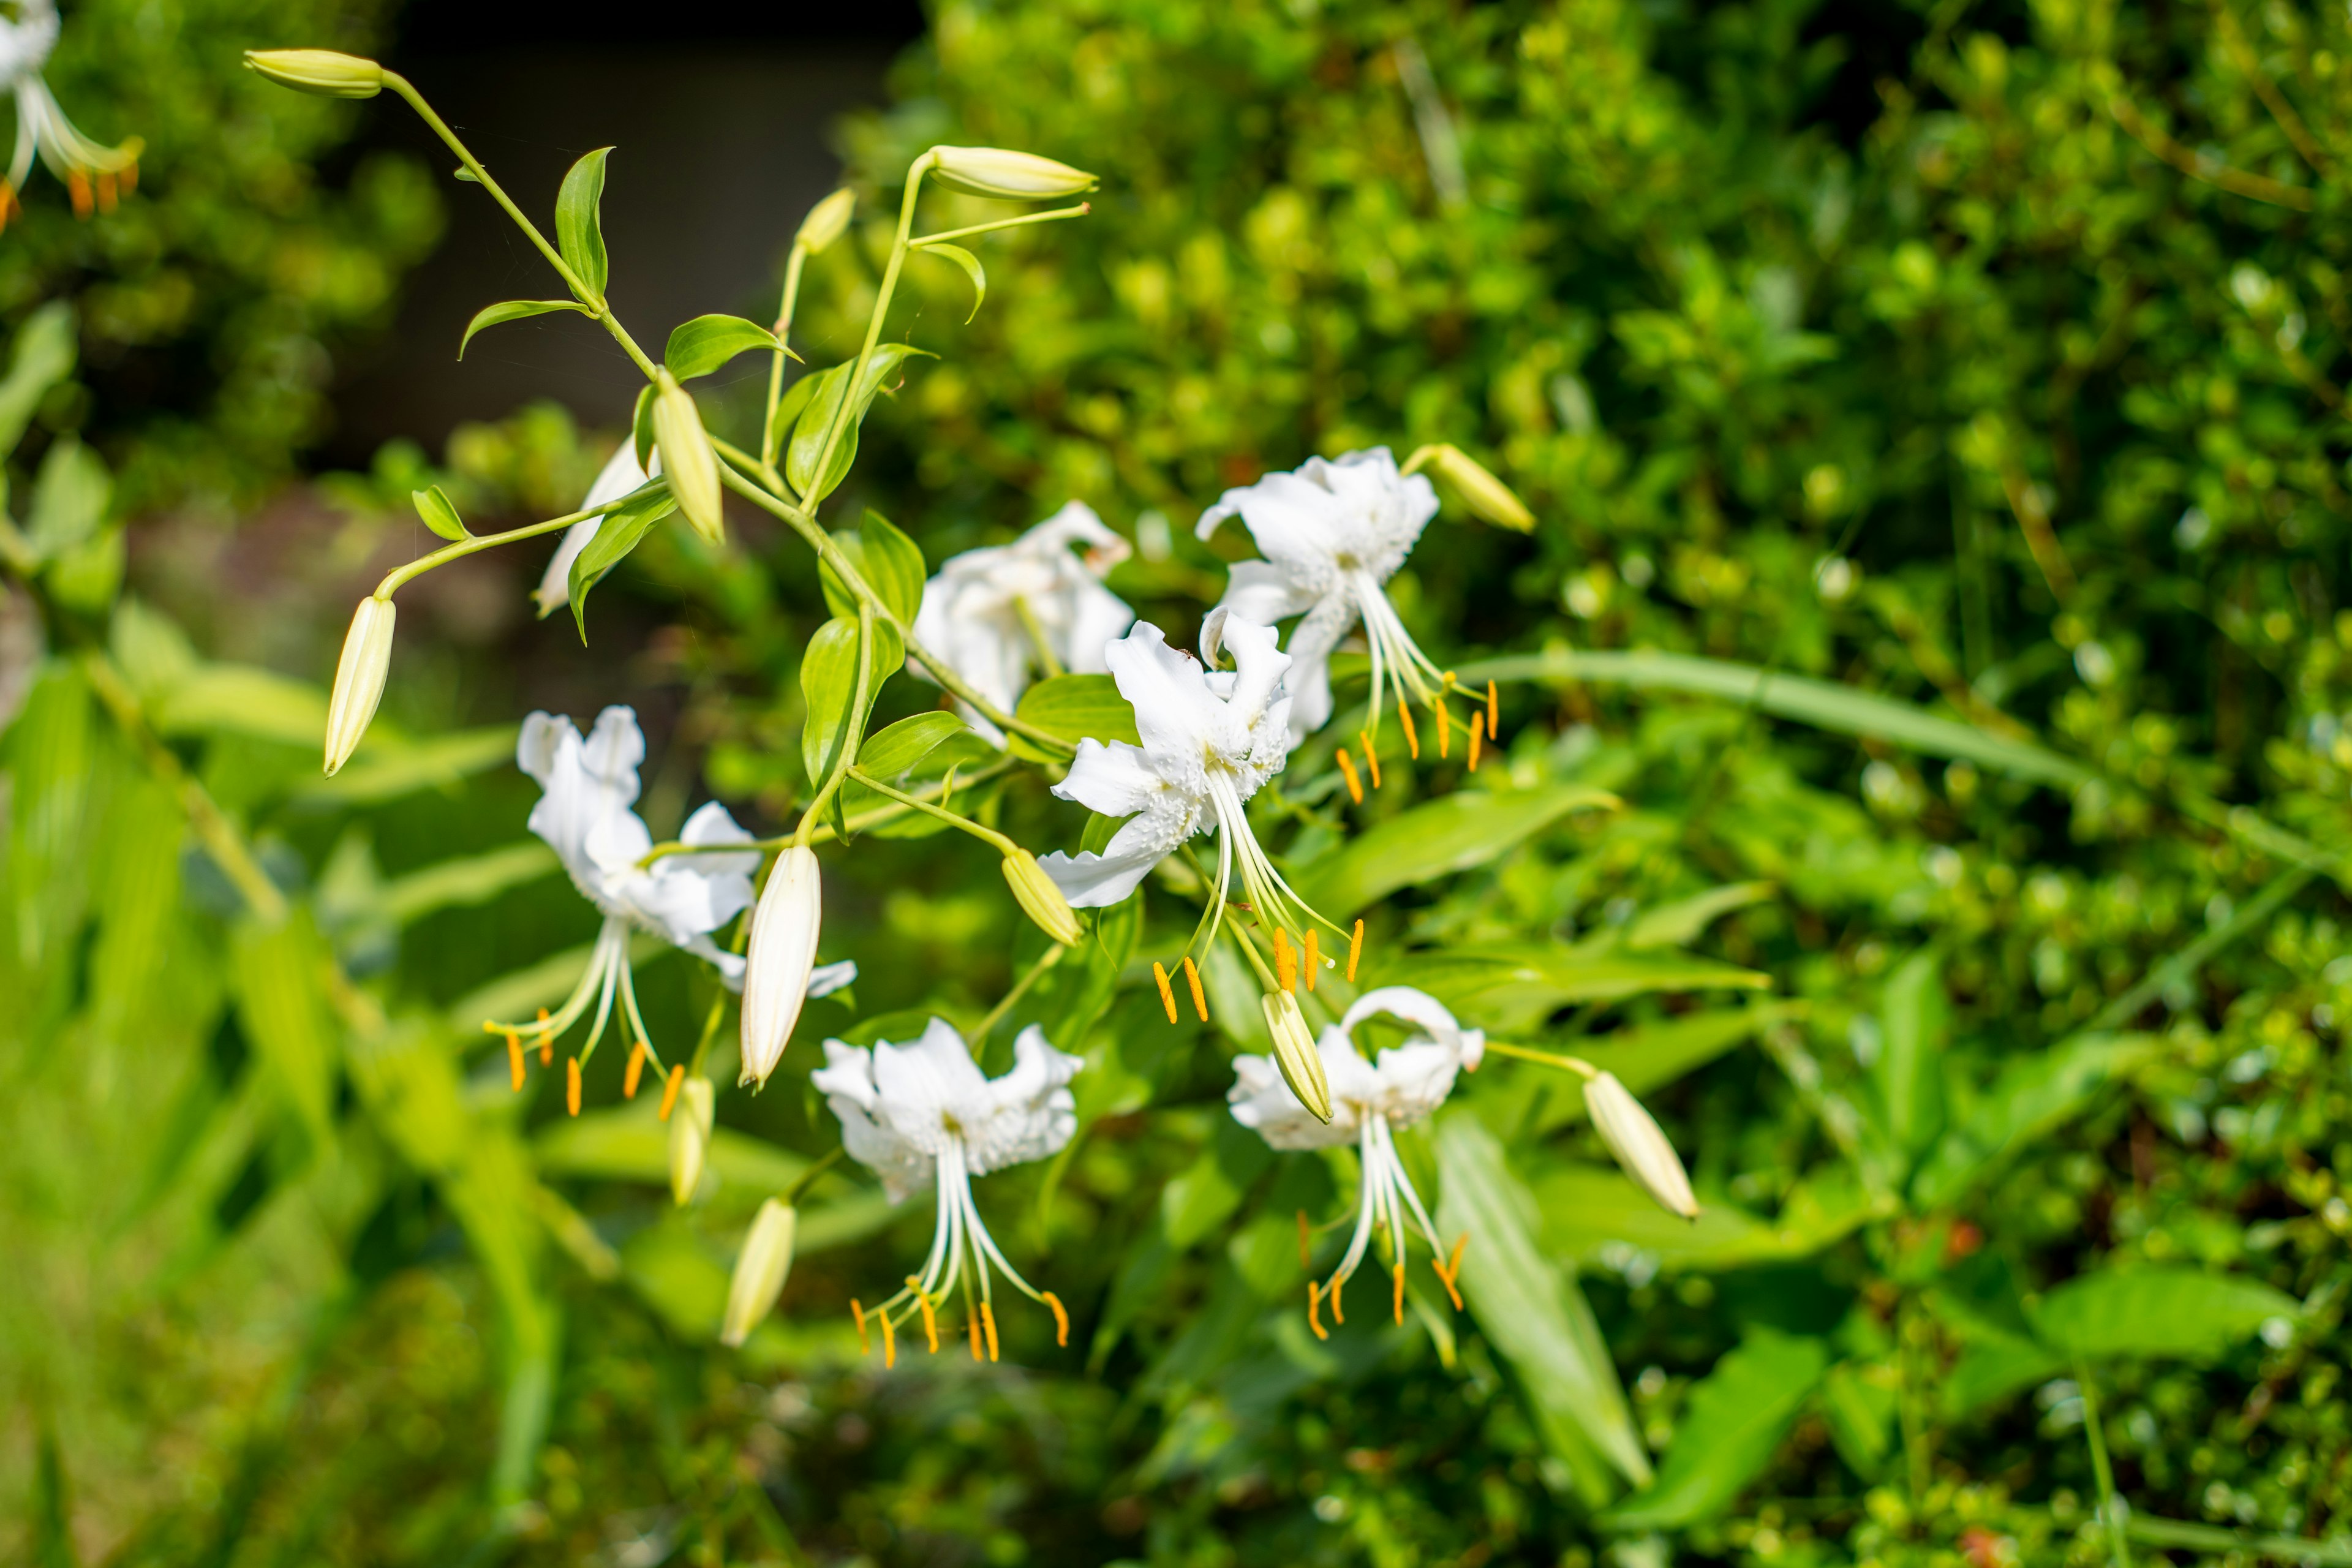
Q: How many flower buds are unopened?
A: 13